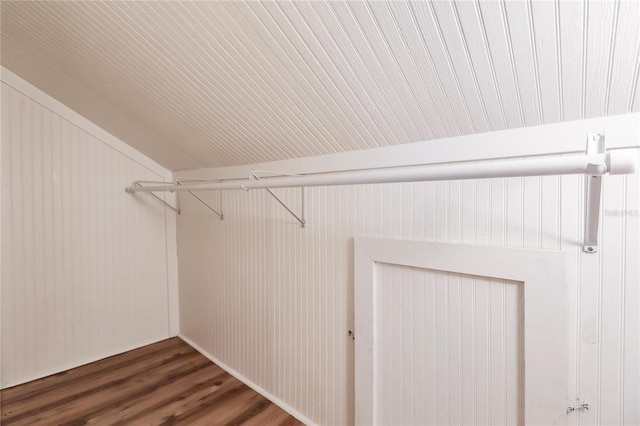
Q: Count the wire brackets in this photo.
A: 3